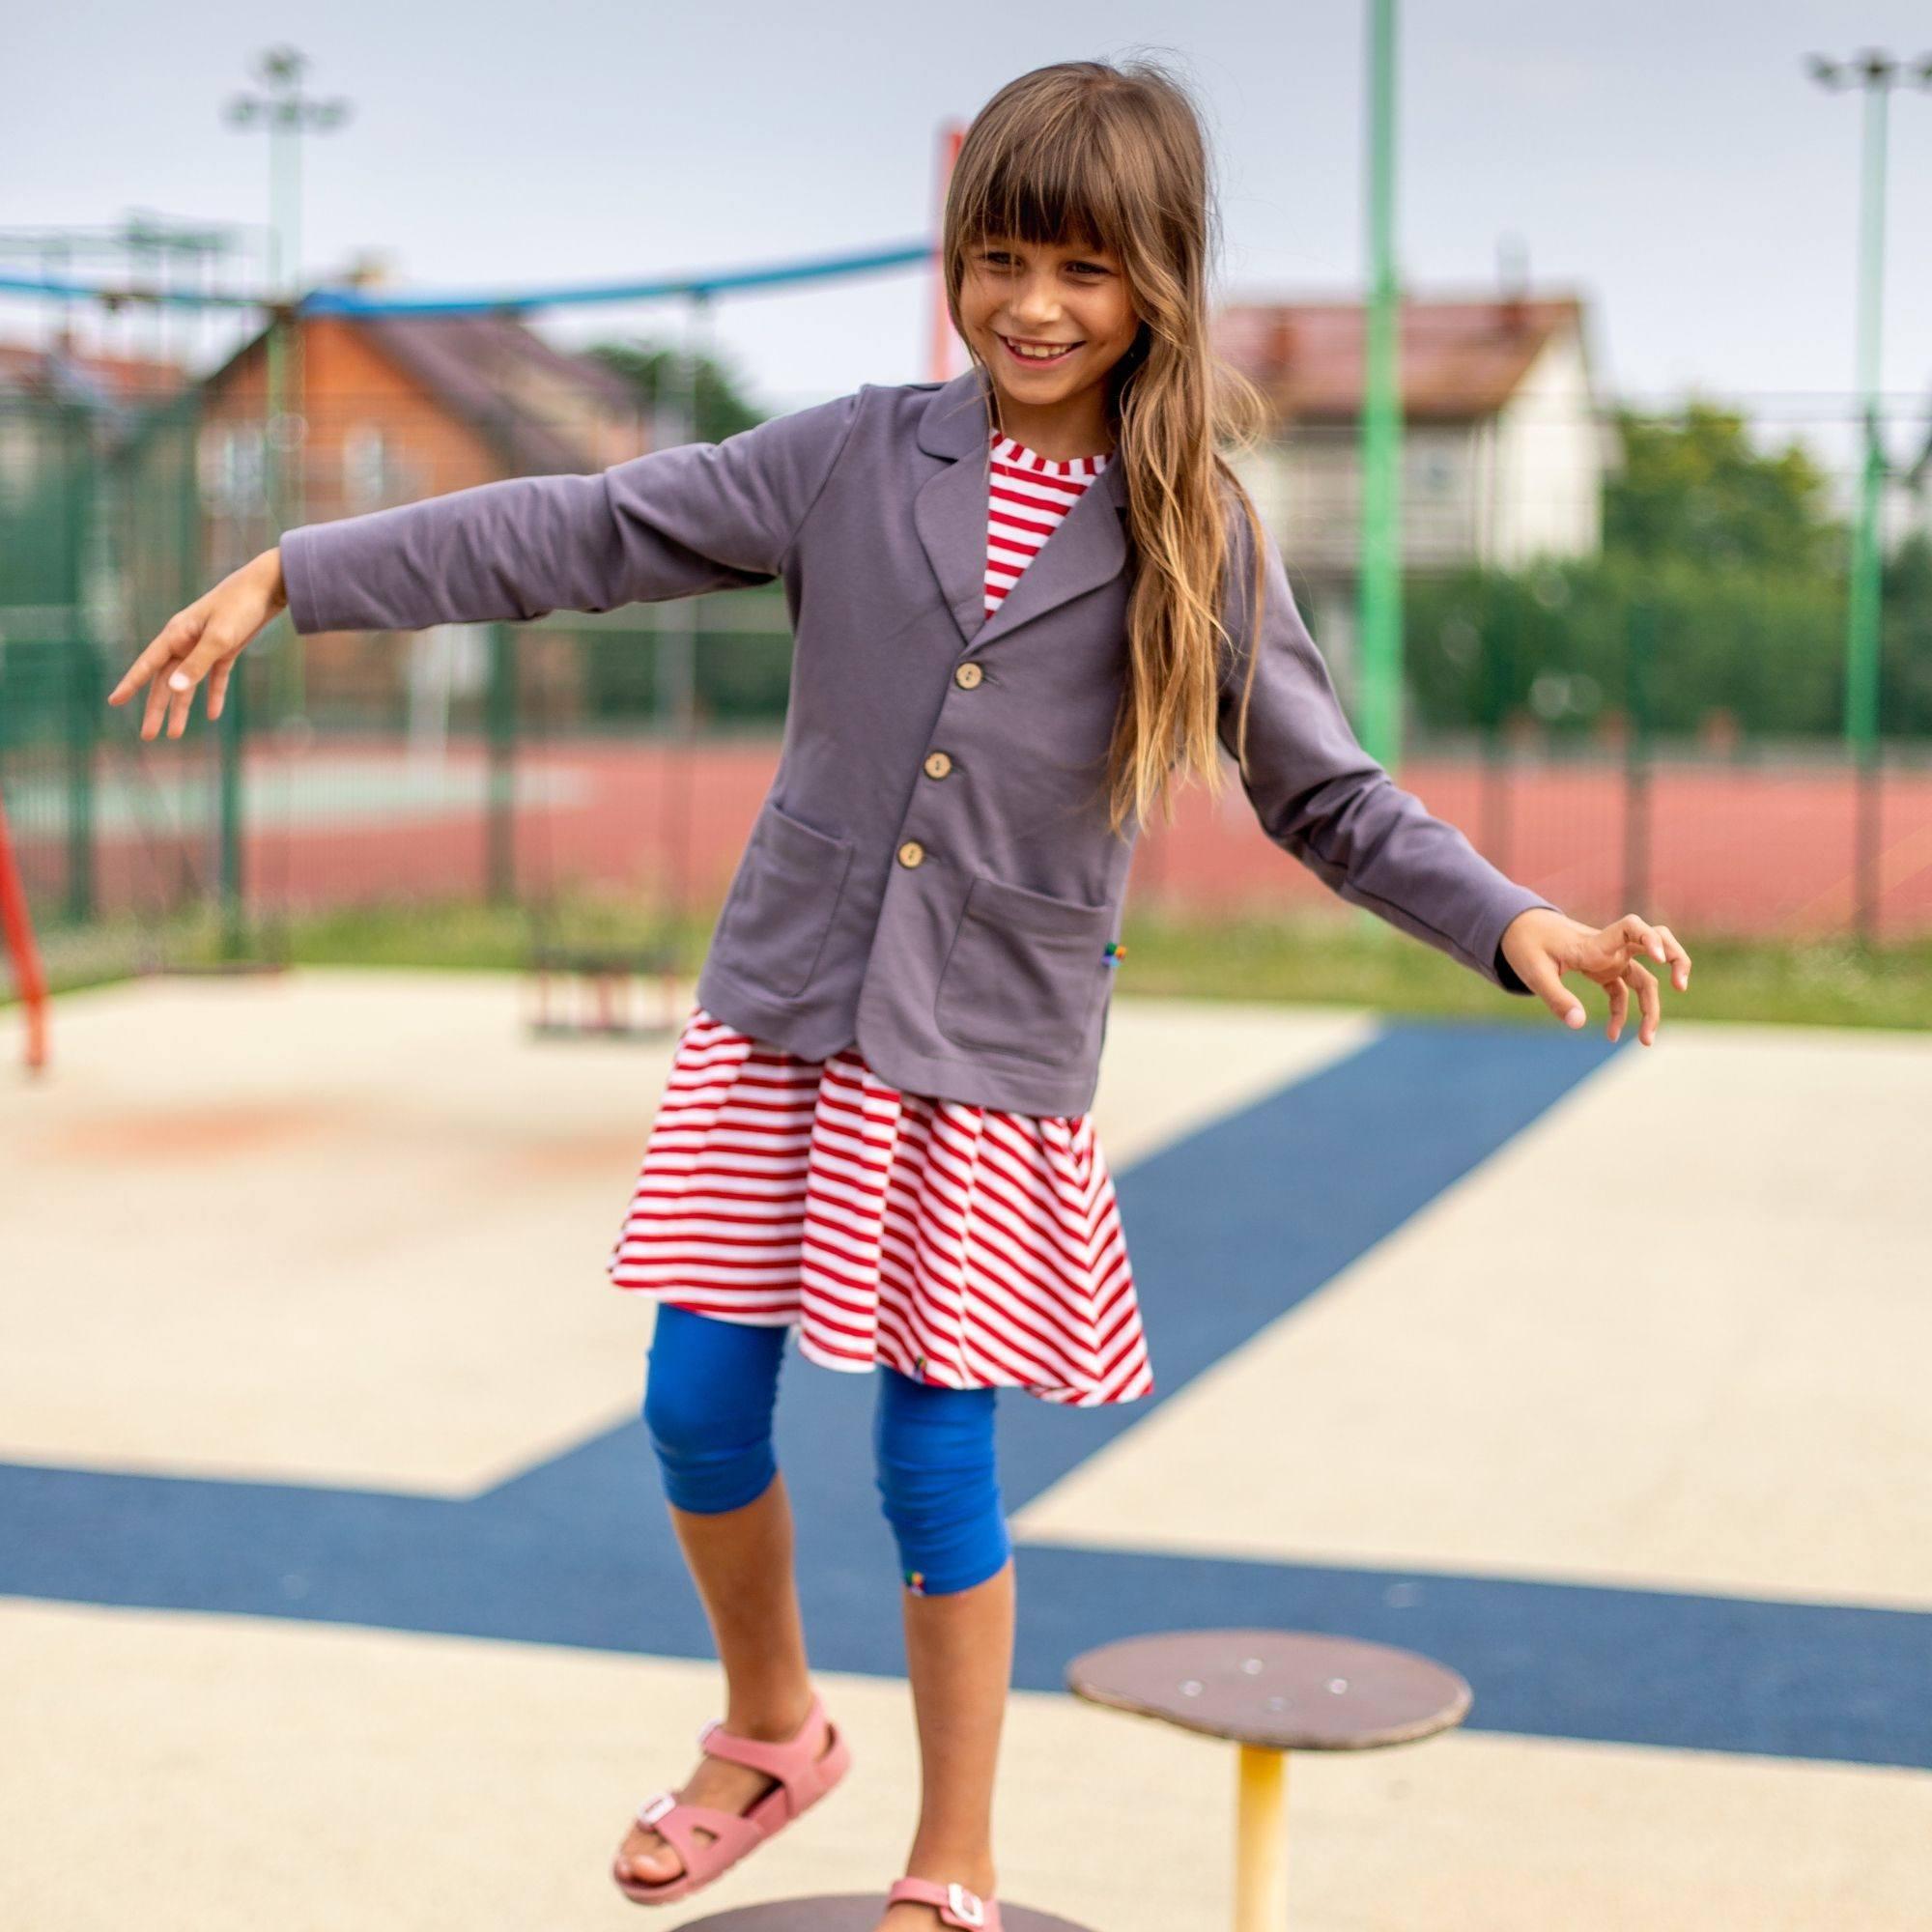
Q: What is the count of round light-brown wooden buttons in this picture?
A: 3